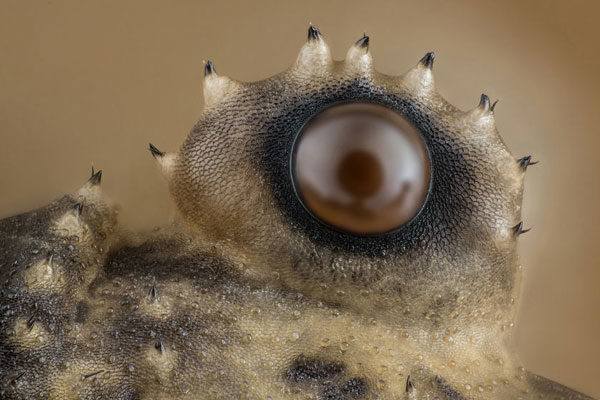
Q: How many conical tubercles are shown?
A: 15